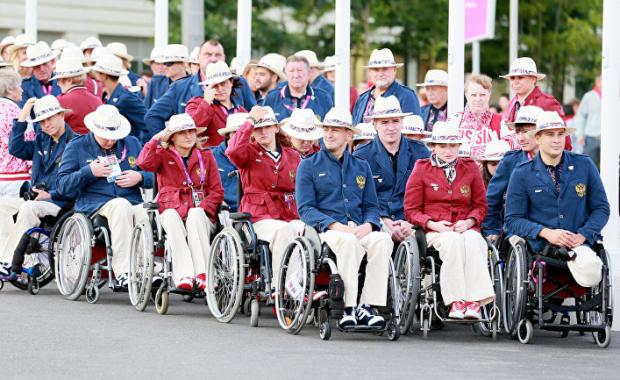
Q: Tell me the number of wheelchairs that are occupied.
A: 7